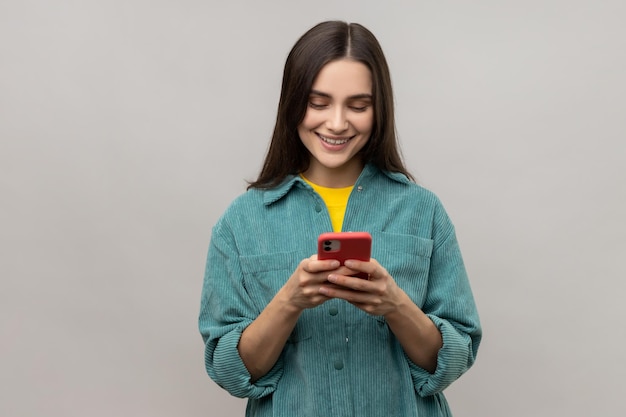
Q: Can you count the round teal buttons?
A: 3